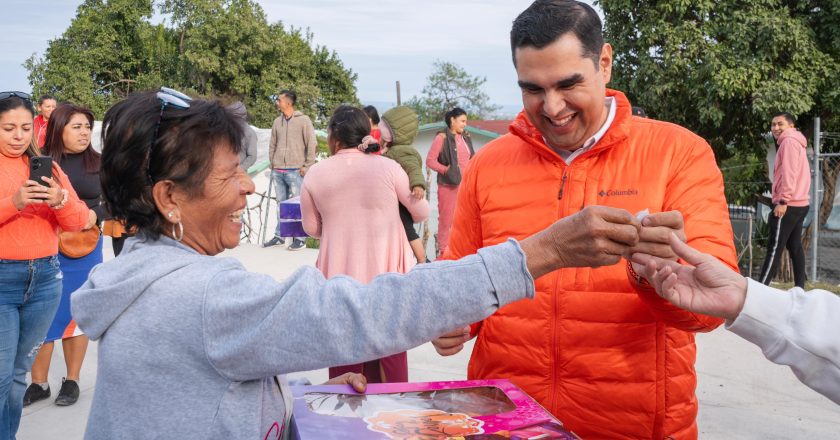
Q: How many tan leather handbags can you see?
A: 1